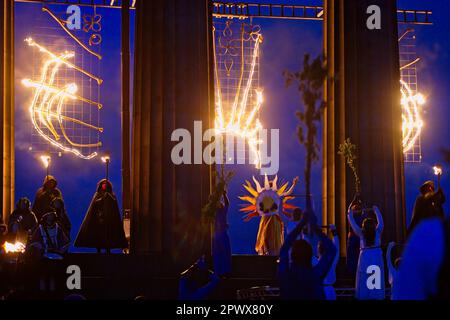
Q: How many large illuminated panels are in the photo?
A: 3